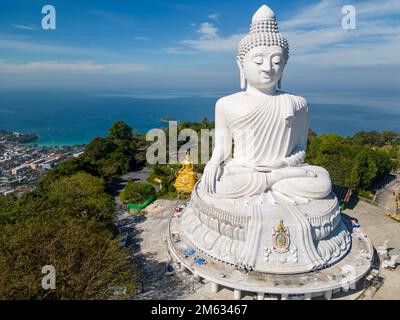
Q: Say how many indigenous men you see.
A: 0